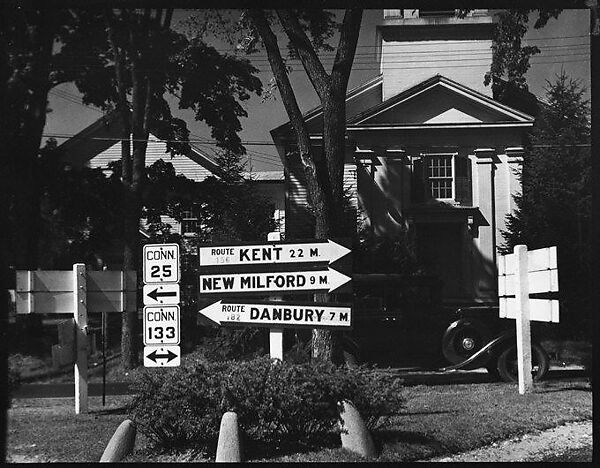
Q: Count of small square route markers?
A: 2